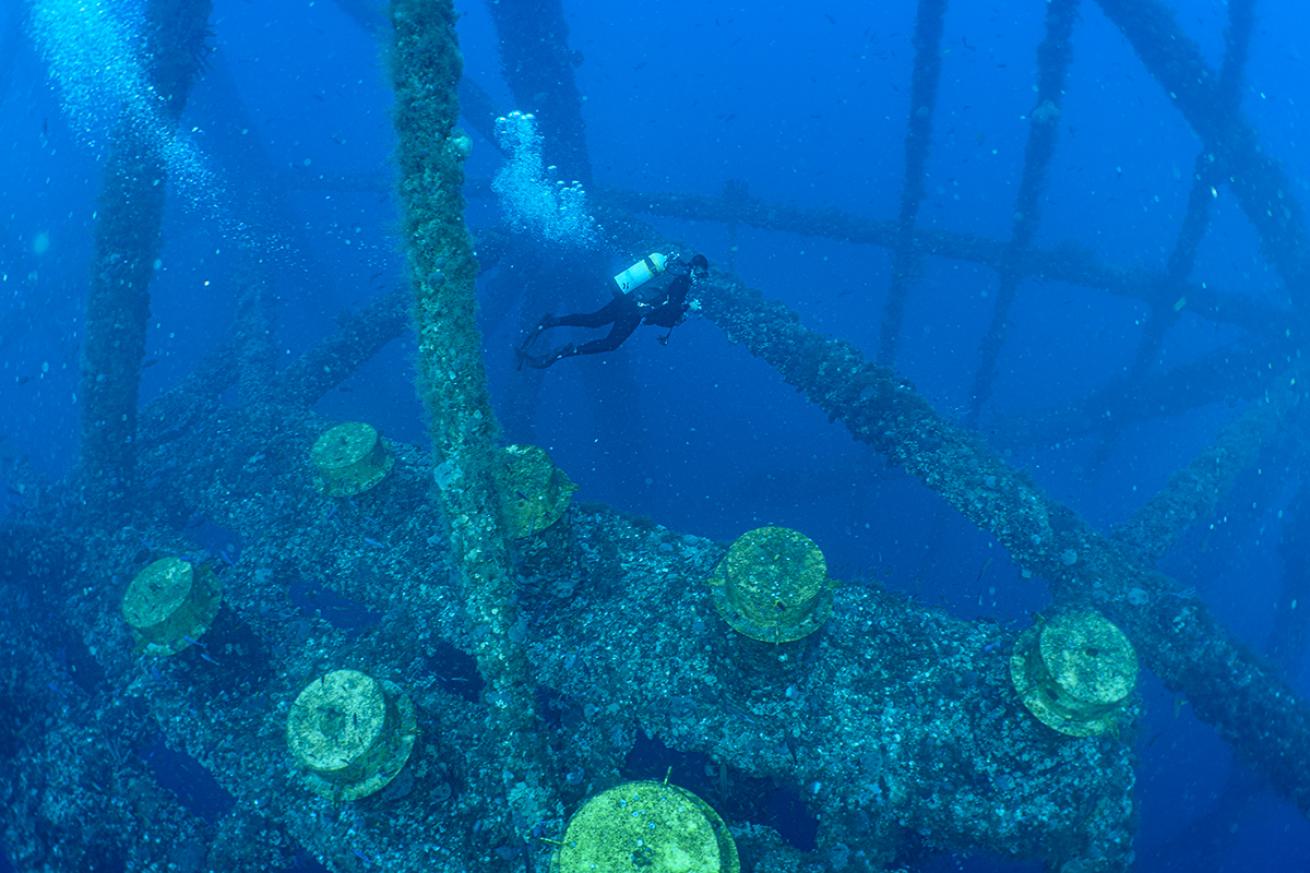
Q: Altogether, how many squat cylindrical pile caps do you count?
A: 7